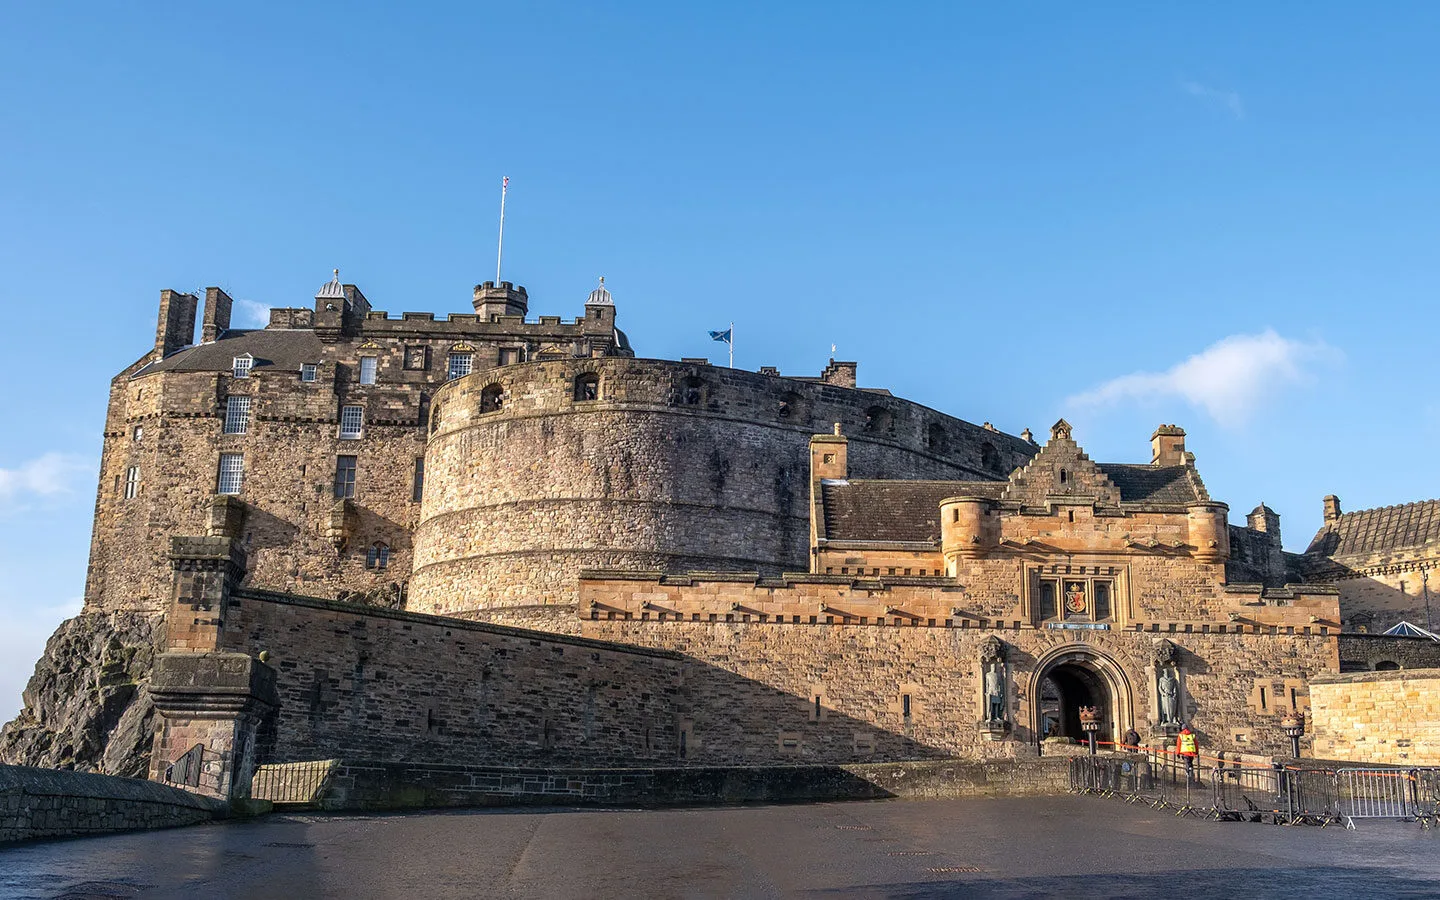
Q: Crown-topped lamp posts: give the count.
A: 2